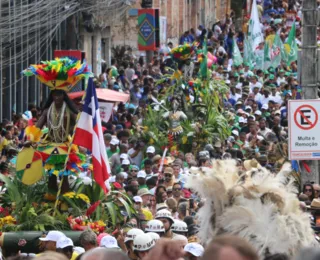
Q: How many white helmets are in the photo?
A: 6